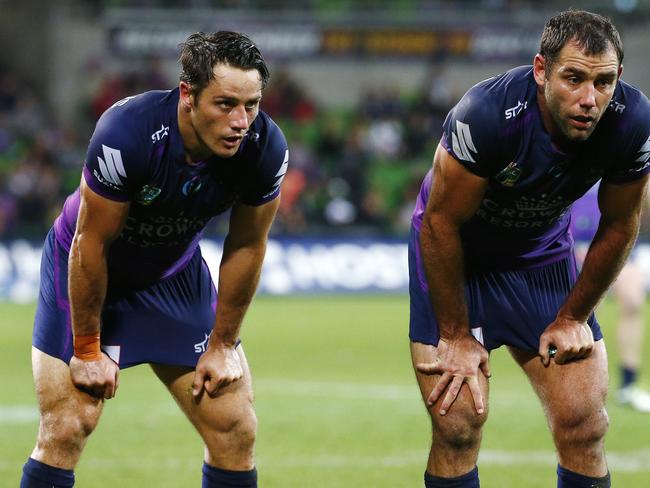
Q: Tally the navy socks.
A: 5